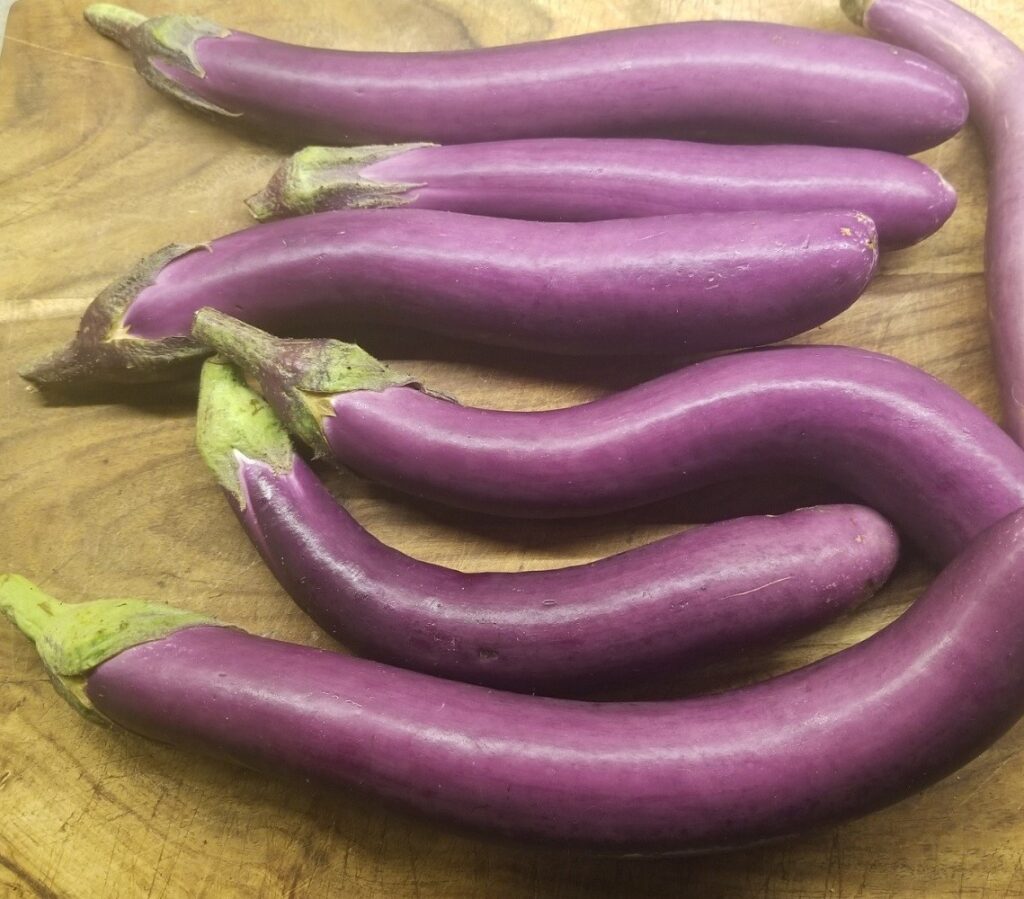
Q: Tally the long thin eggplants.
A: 7